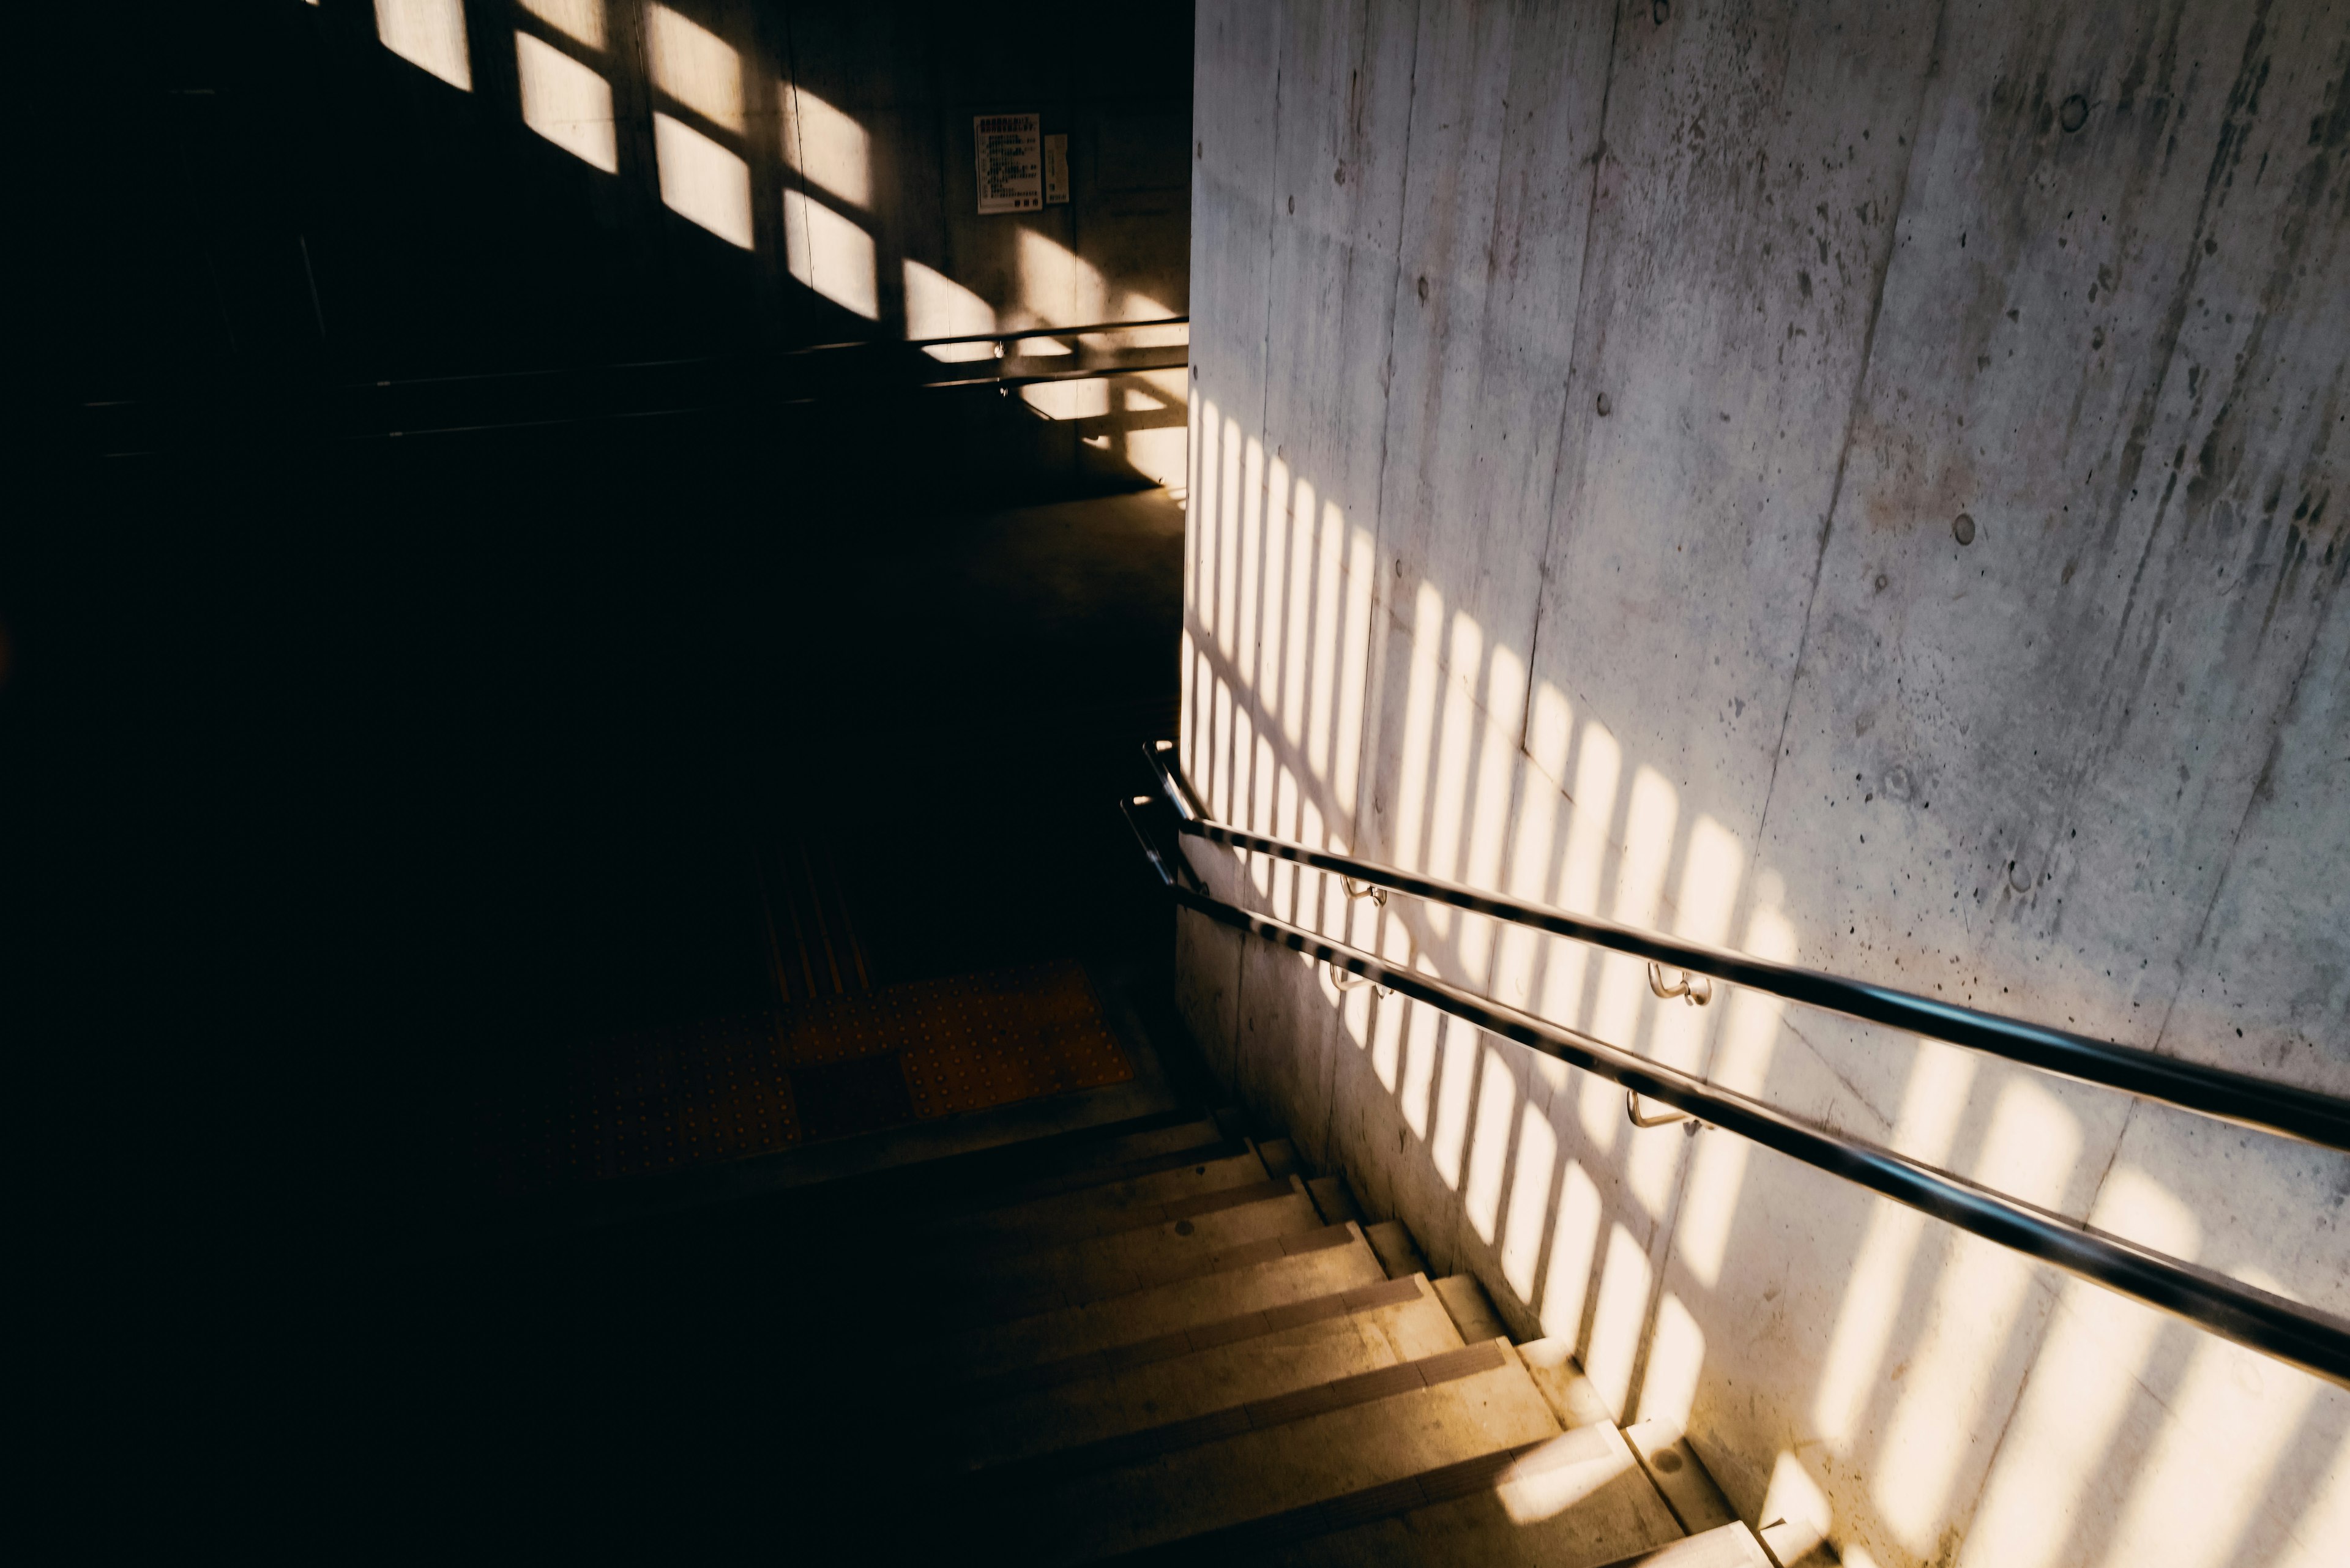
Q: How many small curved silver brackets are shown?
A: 4